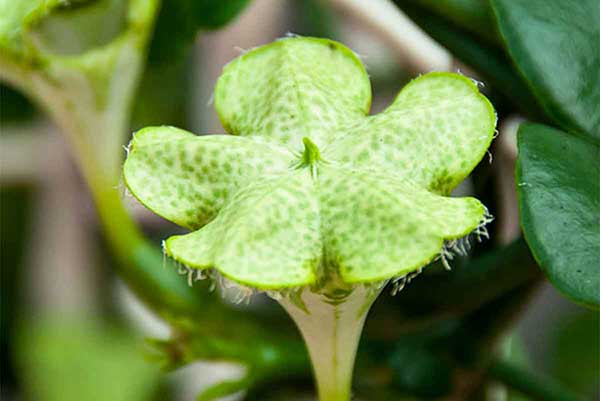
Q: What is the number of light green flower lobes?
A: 5